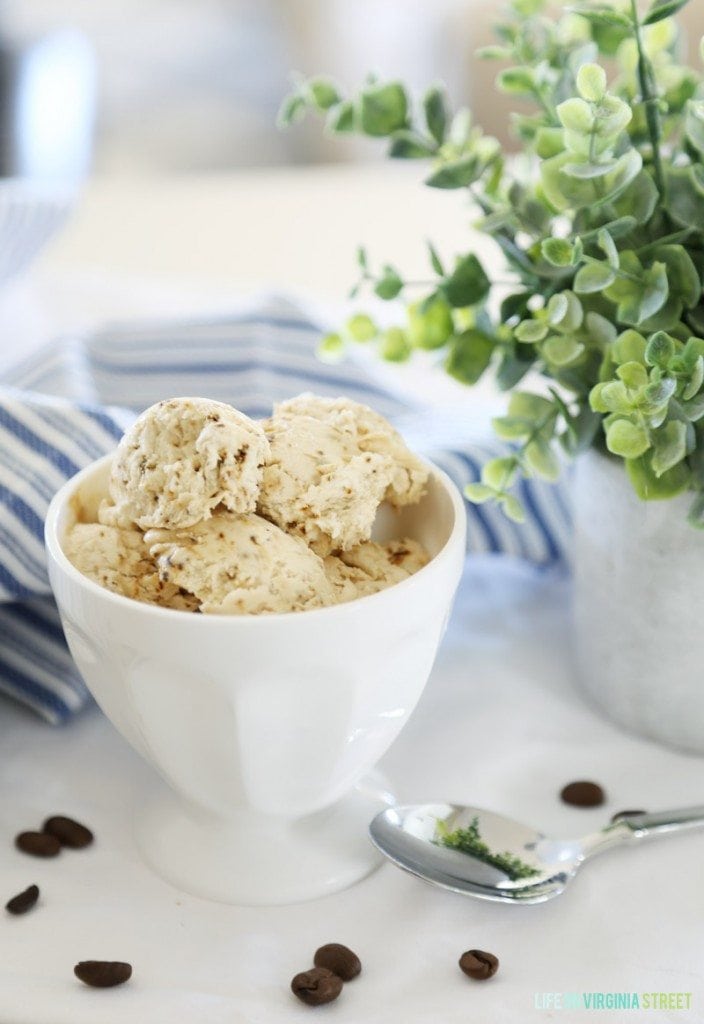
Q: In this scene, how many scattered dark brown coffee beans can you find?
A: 9